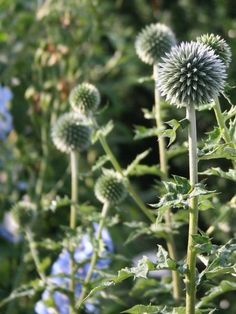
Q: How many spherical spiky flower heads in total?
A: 7